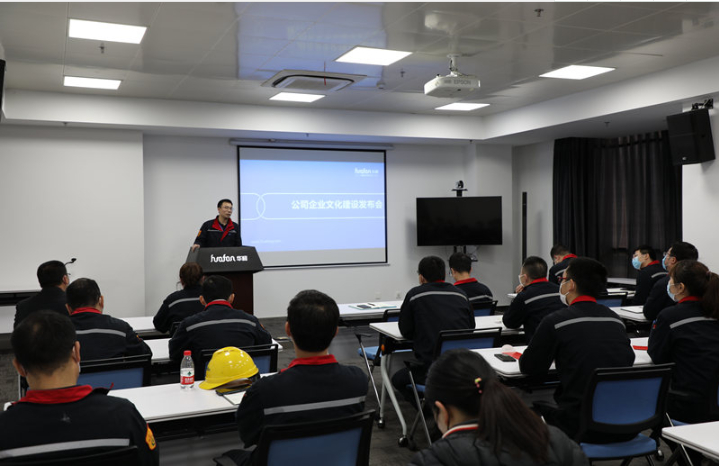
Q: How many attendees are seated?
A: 15